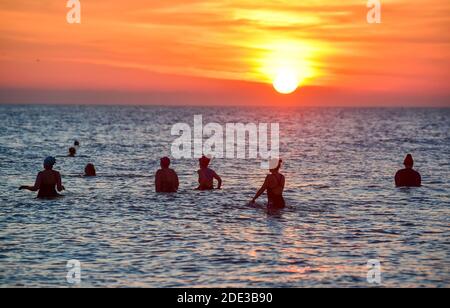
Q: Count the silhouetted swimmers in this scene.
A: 8